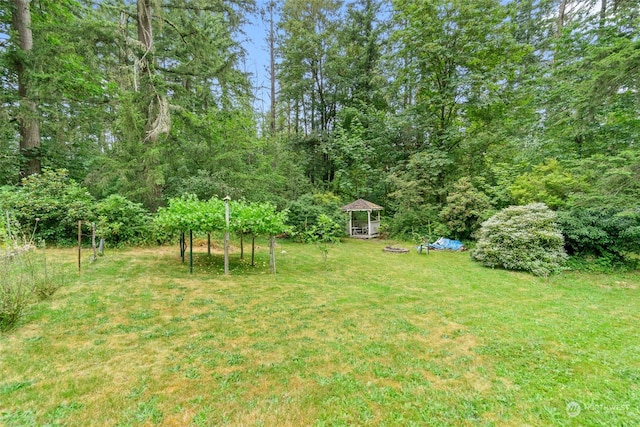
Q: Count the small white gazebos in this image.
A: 1